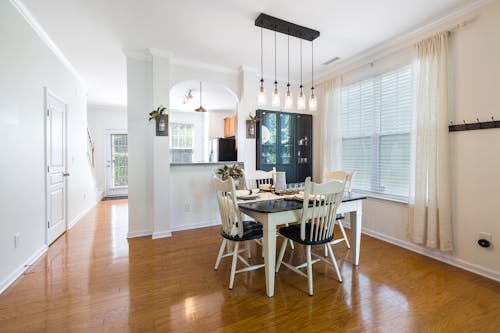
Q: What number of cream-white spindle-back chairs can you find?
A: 4